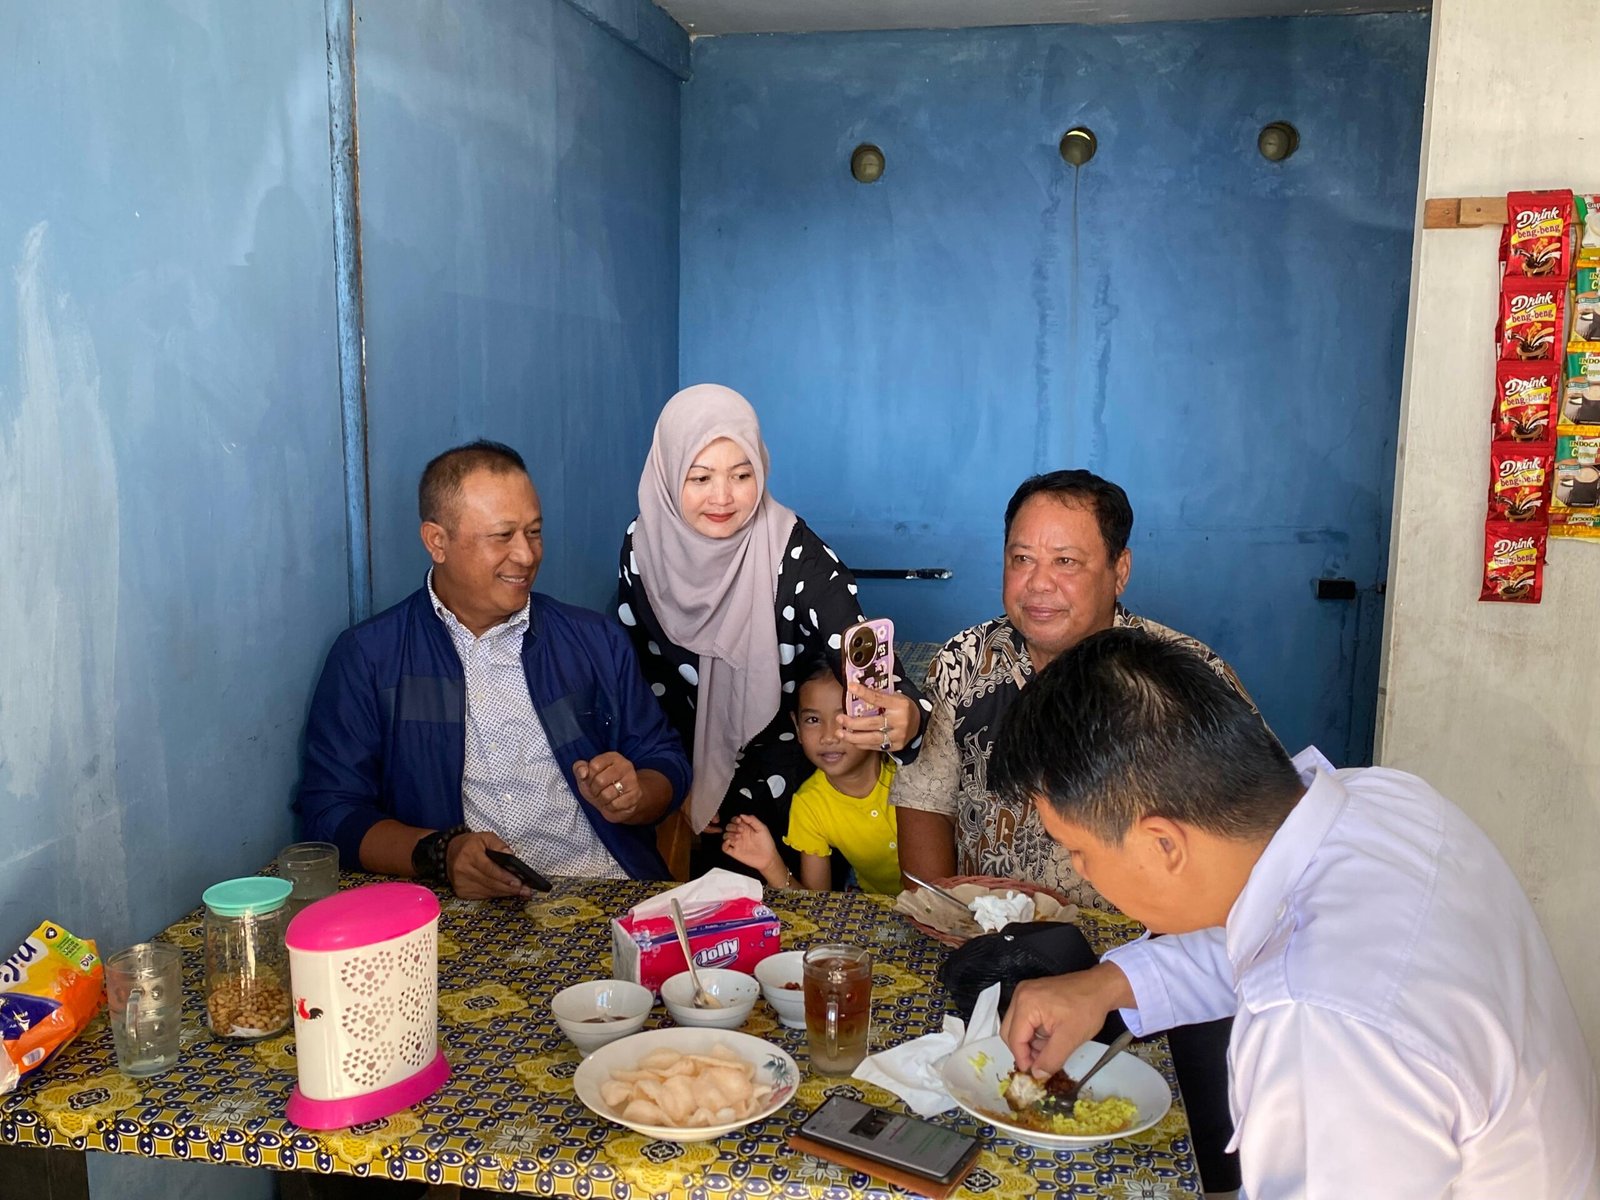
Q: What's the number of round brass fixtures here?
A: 3